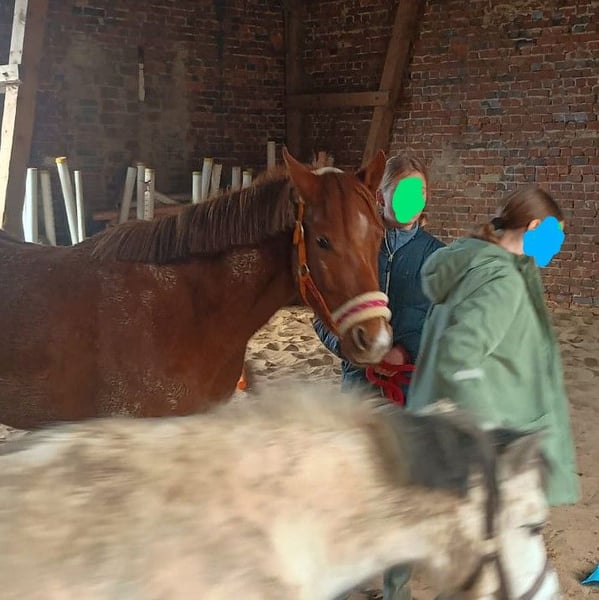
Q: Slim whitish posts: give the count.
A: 13